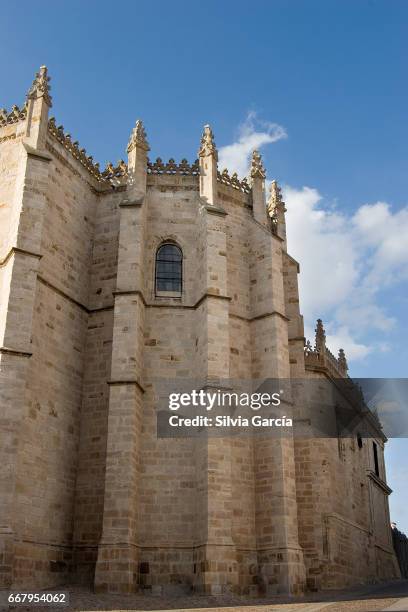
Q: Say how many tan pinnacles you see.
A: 7